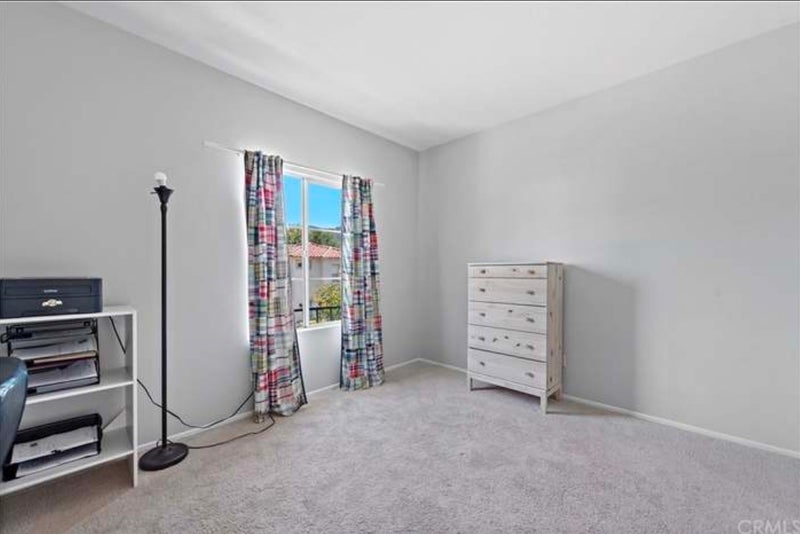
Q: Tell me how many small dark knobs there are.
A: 10